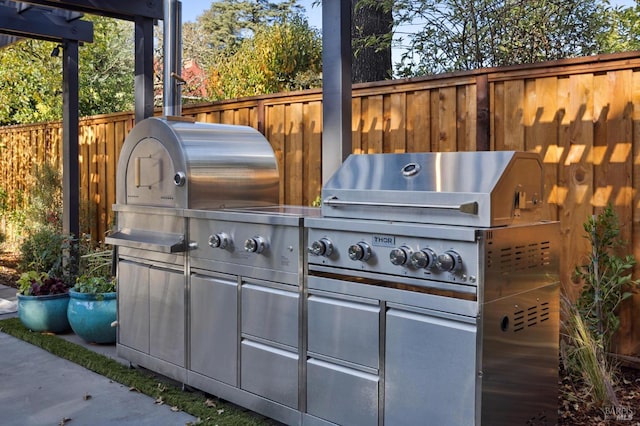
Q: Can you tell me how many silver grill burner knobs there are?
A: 7